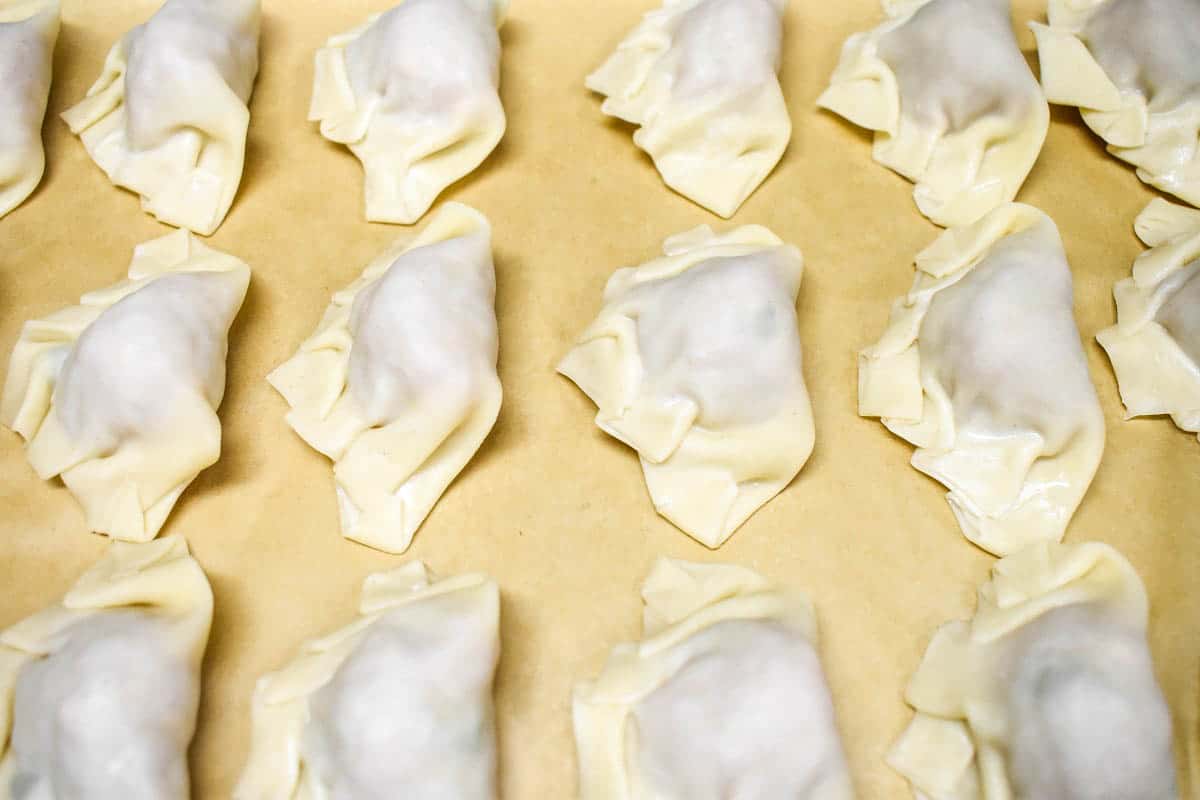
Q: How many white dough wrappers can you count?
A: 15